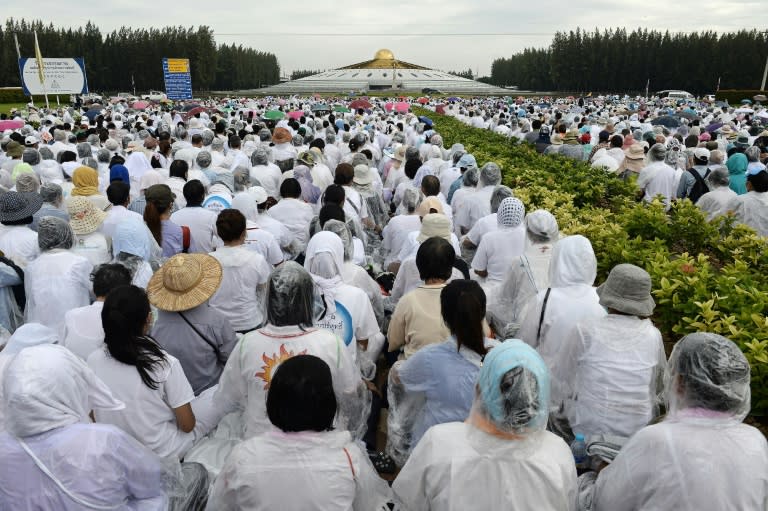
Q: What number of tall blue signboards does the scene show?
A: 1